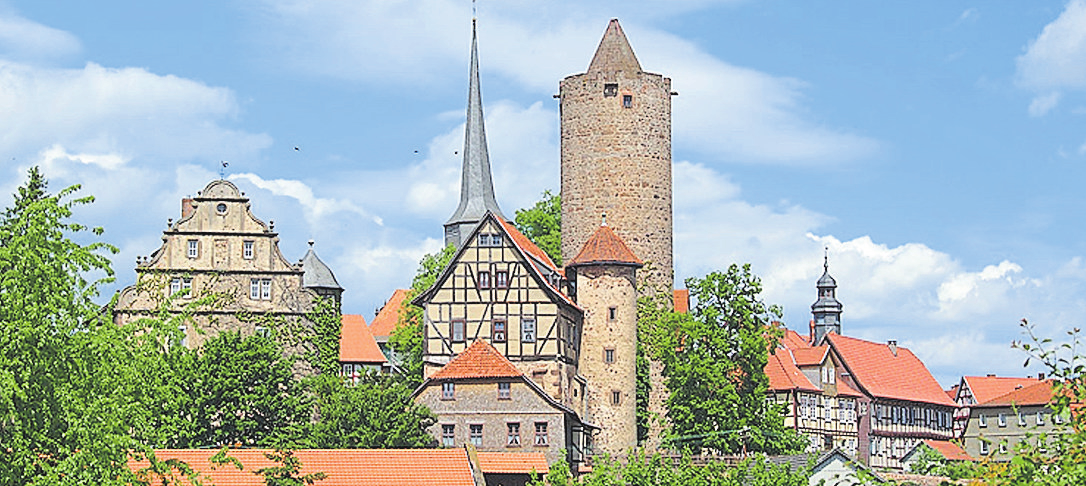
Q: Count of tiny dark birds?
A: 3